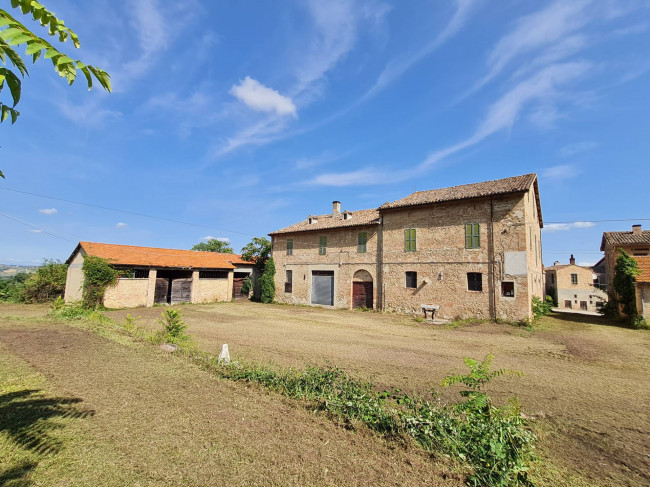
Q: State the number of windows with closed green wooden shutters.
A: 5